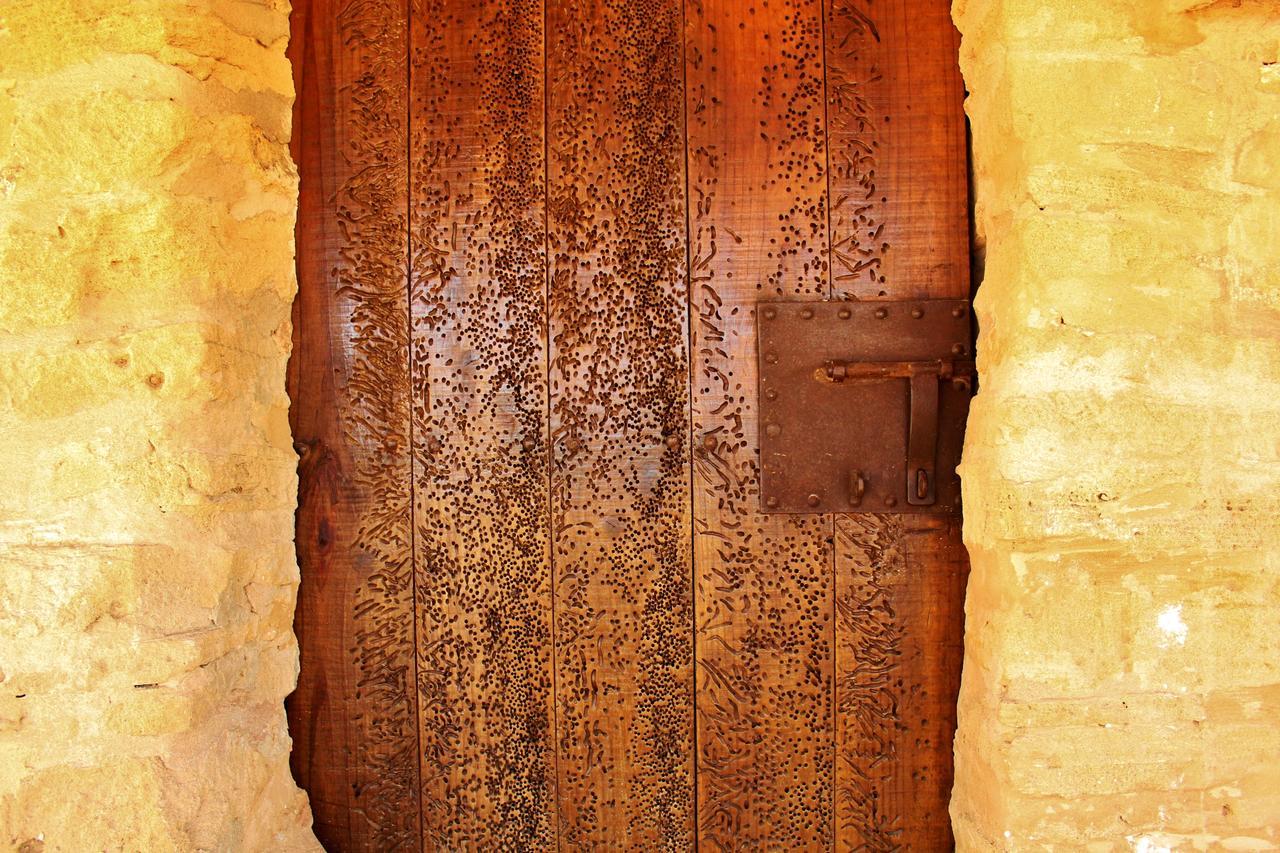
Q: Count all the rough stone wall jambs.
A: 2